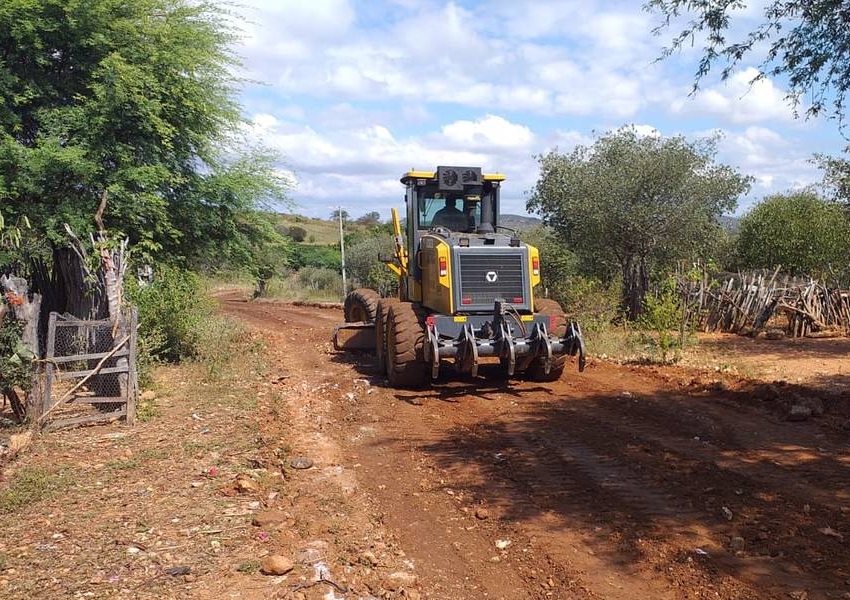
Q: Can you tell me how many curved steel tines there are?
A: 5